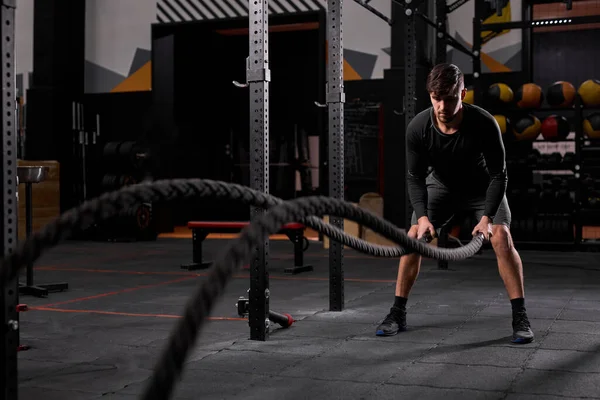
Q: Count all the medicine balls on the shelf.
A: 9